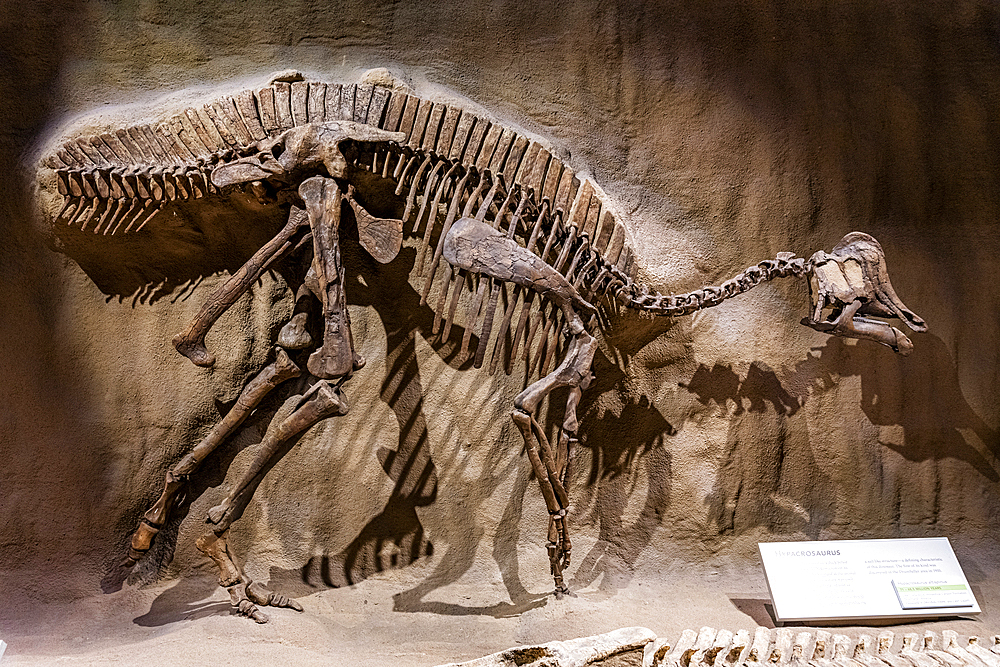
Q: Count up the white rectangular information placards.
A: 1